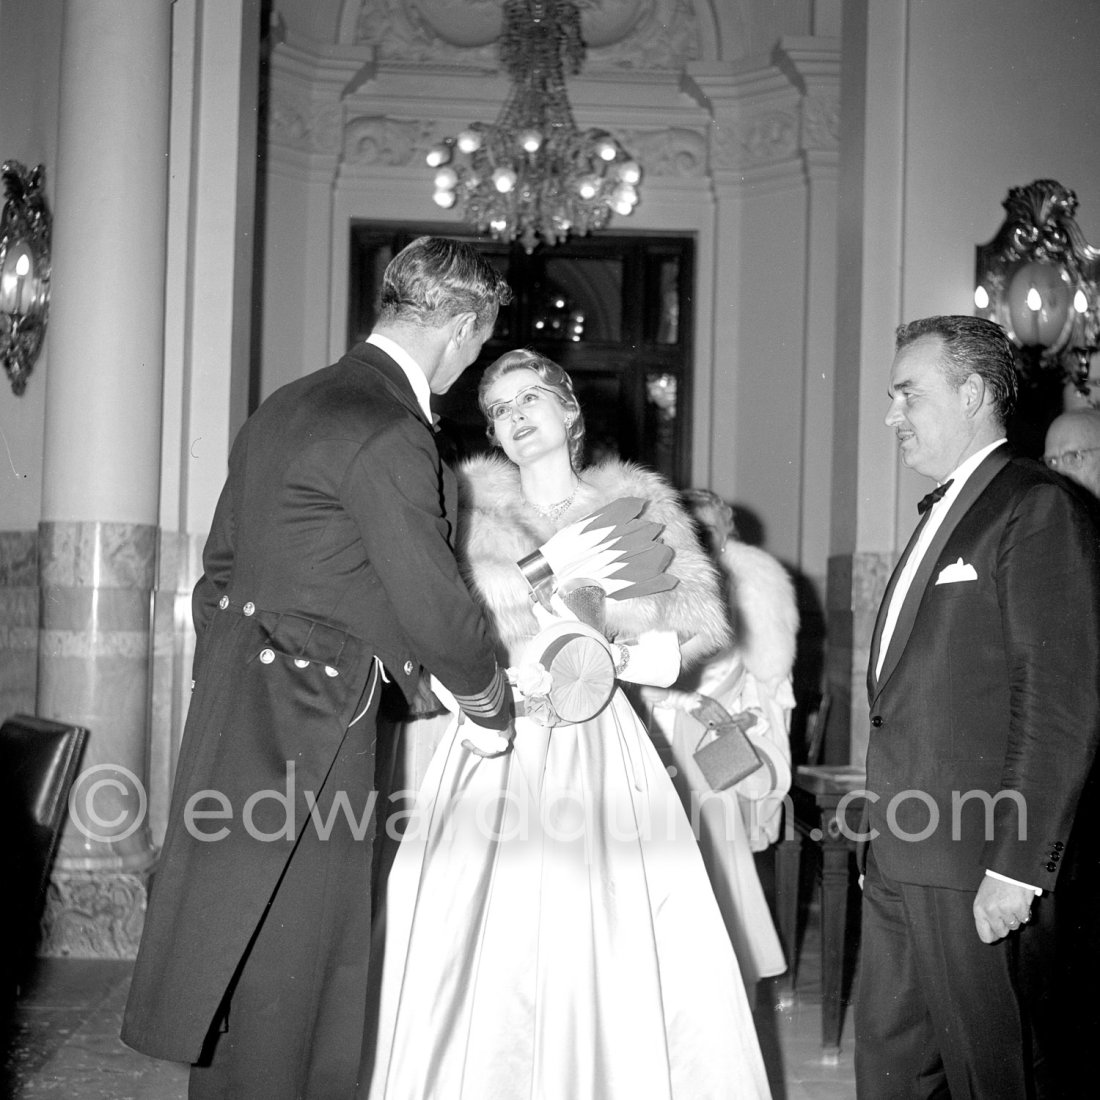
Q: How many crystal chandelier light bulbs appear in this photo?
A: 11